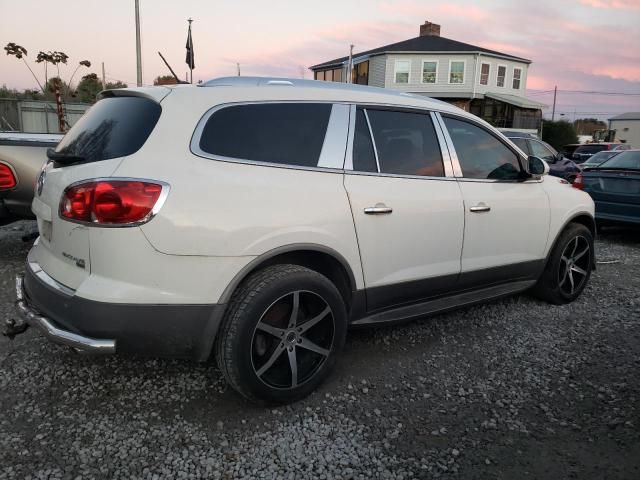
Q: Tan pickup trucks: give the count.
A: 1